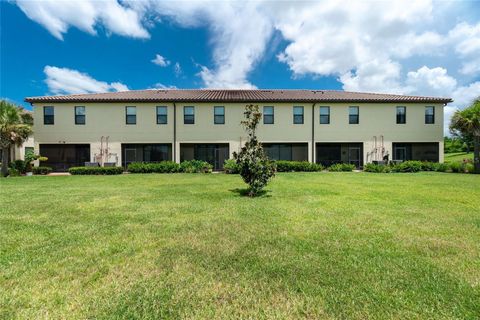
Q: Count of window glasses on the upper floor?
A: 12